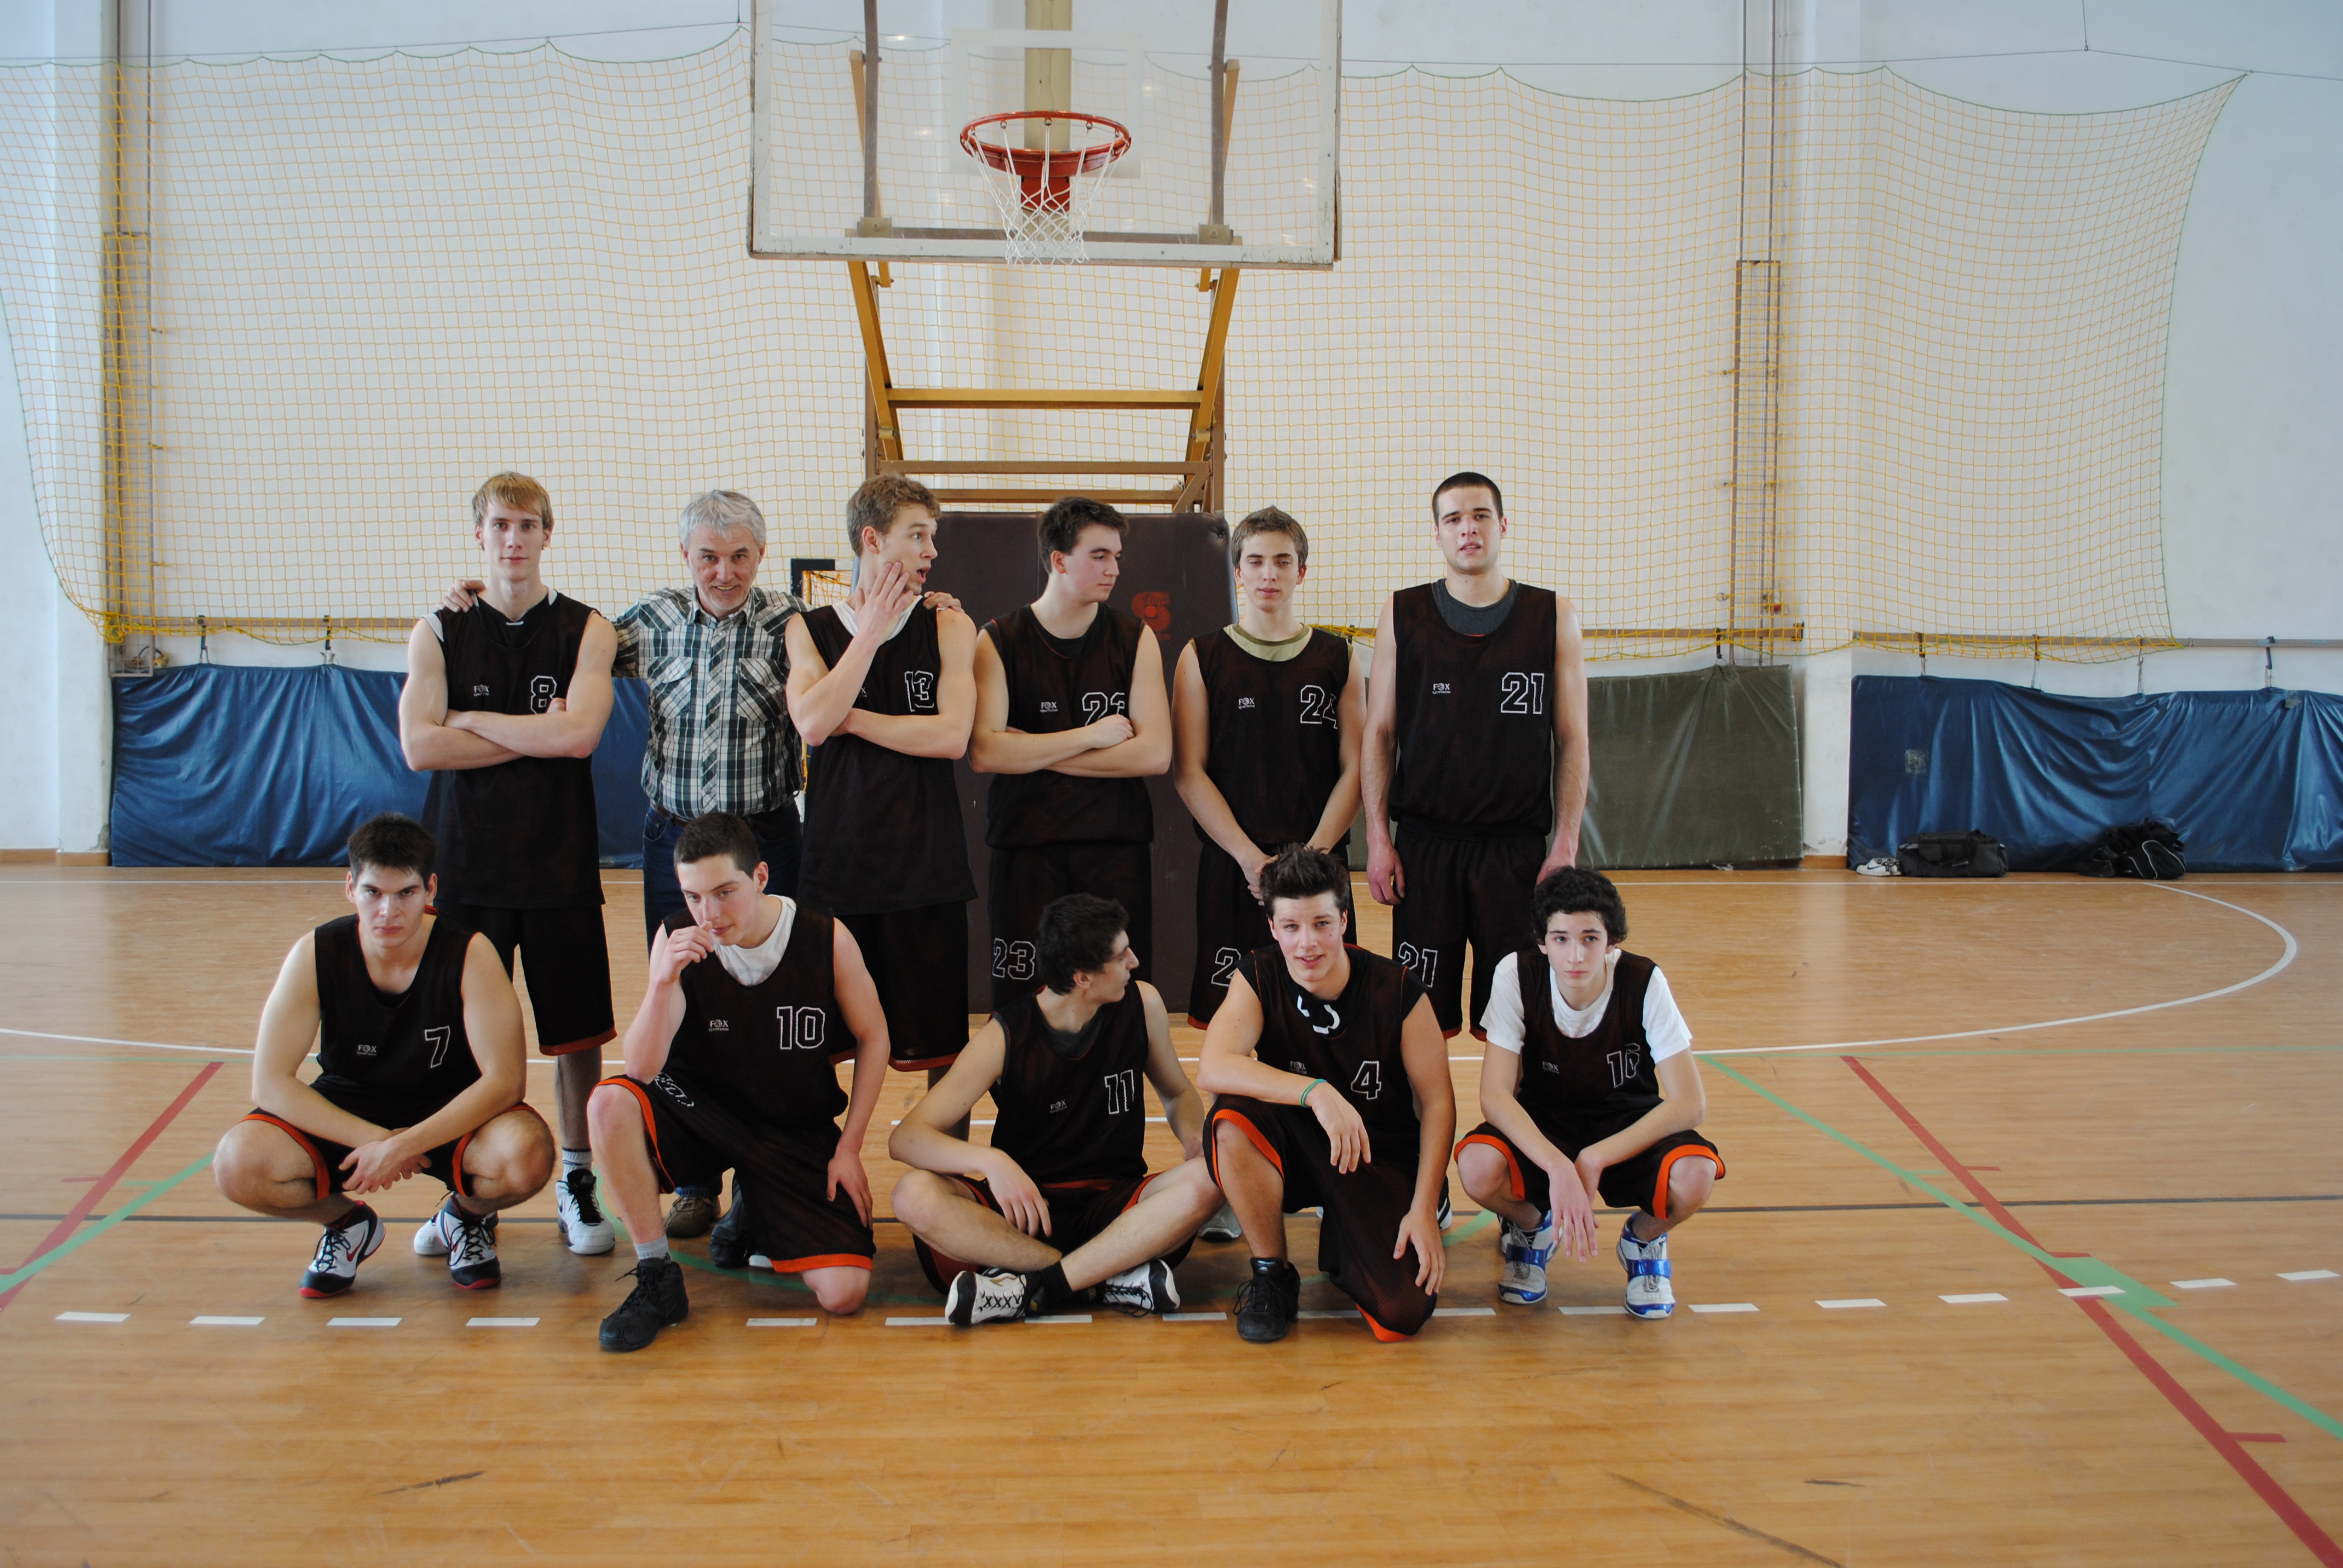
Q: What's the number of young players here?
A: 10